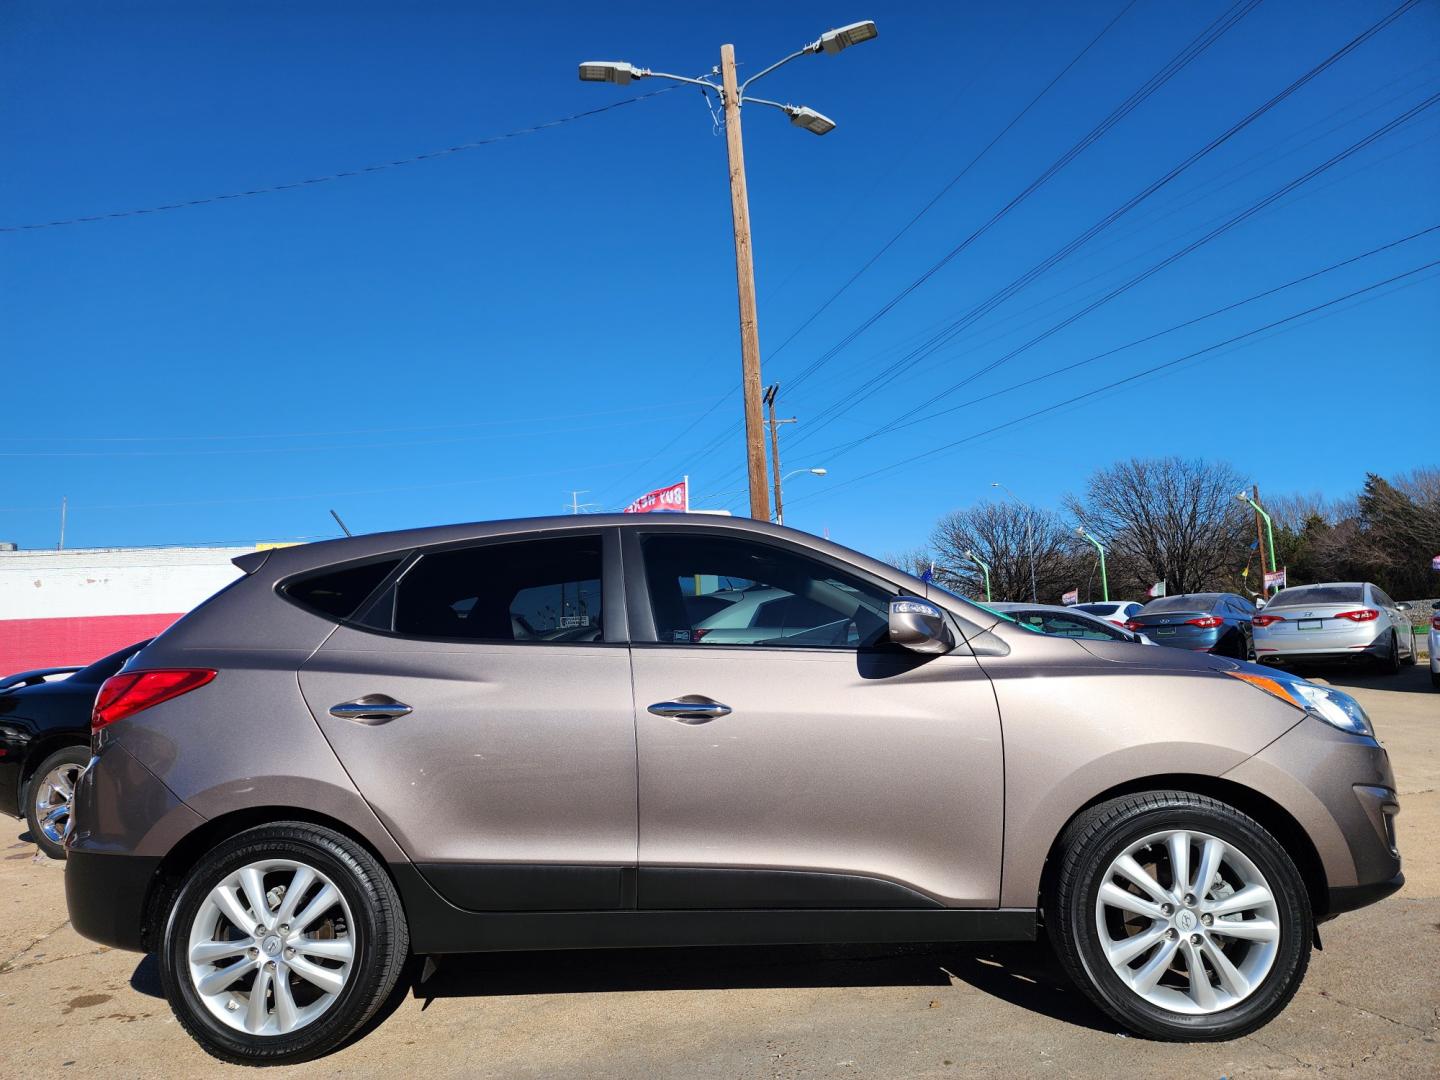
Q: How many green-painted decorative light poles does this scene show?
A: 3